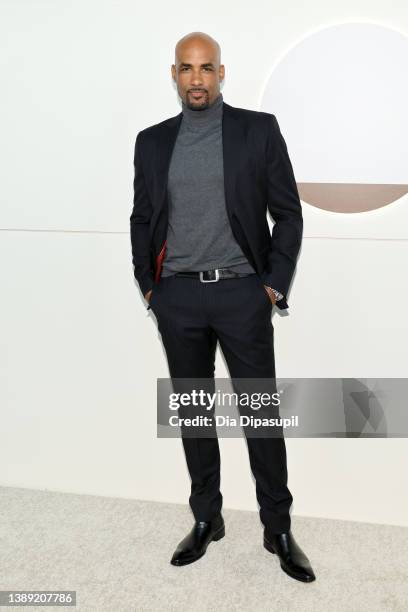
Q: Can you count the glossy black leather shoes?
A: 2